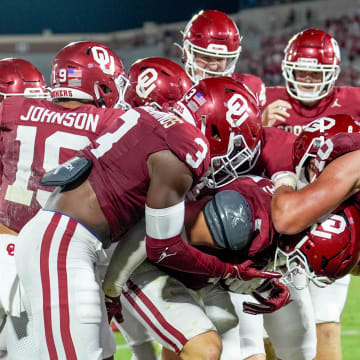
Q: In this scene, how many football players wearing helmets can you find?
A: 8